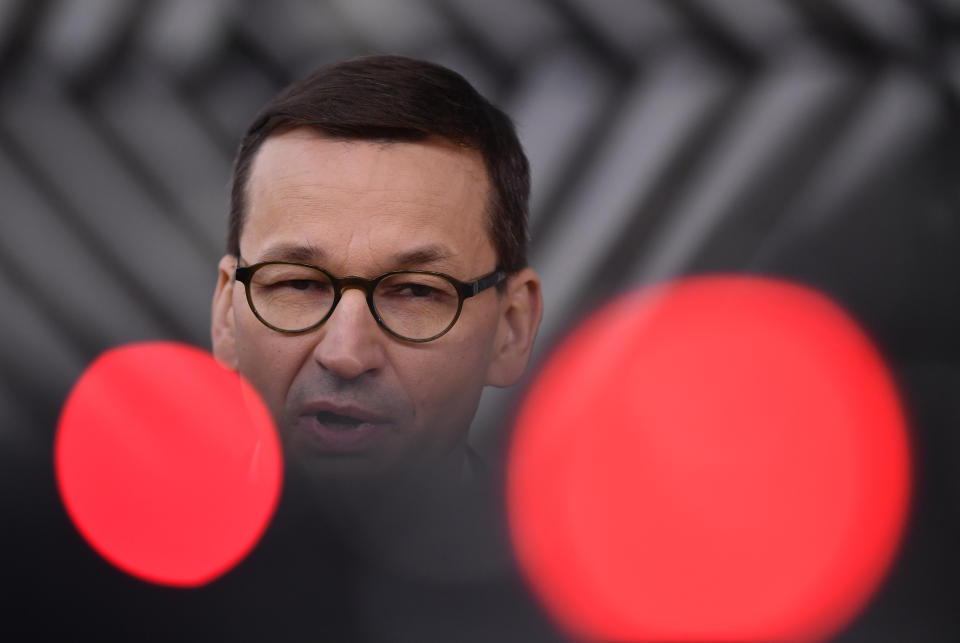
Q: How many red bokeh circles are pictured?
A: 2